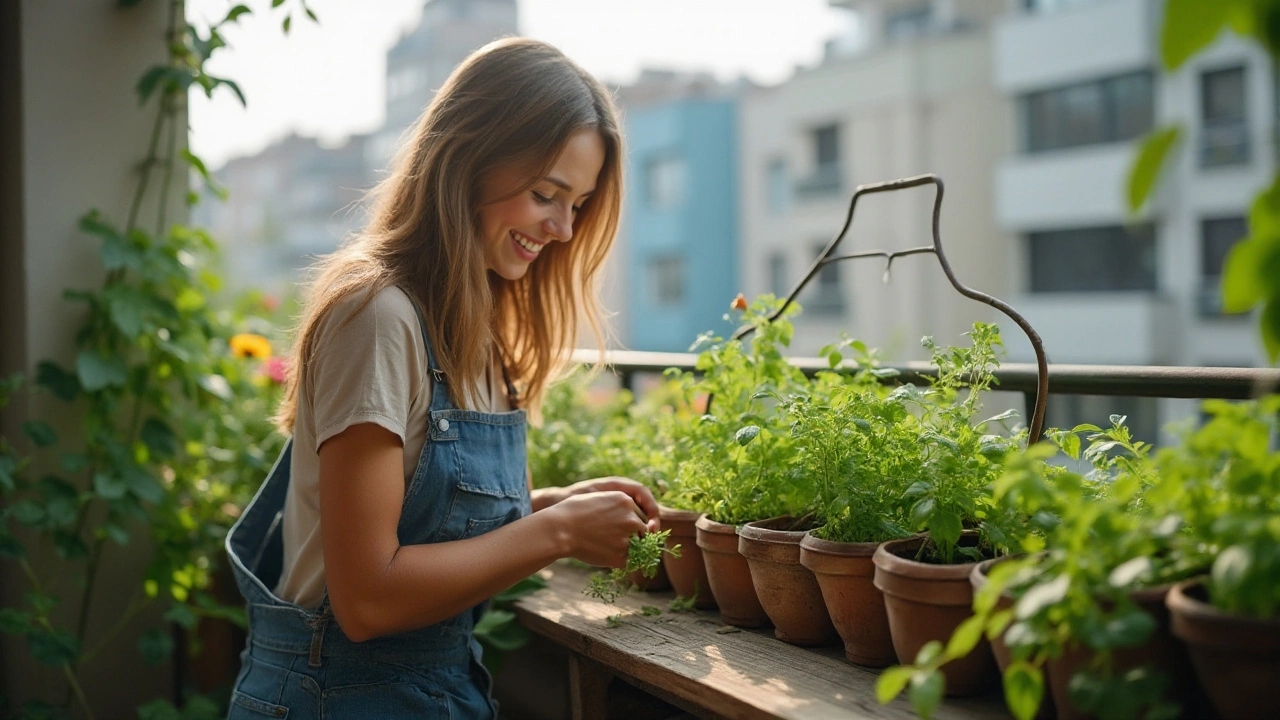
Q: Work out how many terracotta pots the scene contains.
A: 9